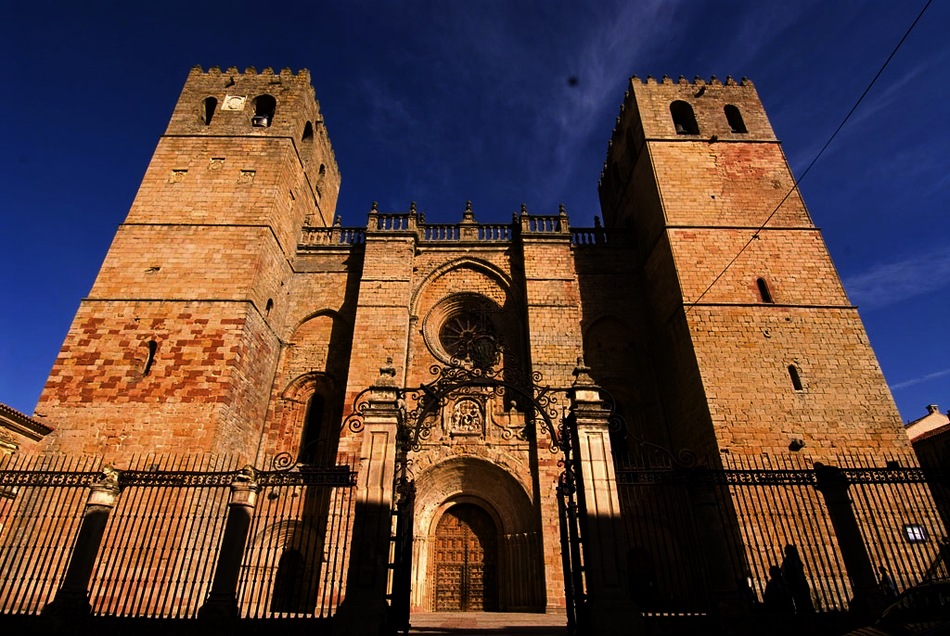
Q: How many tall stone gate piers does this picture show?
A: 2